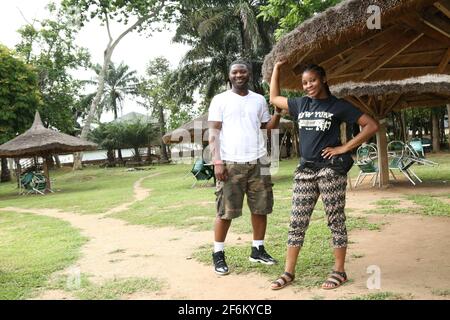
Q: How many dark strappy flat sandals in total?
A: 2